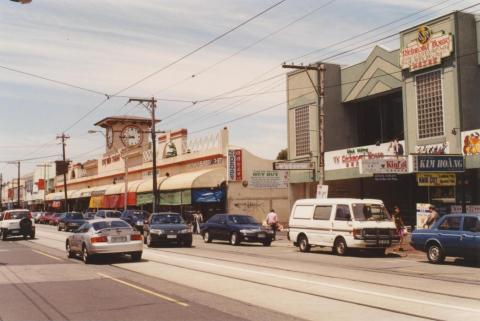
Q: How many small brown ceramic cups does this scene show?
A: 0